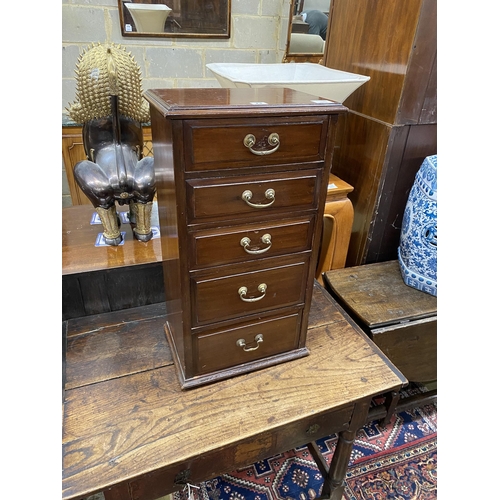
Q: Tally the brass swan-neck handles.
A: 5